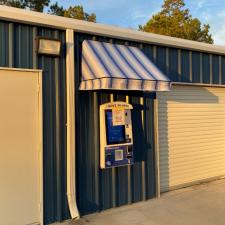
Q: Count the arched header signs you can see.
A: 1